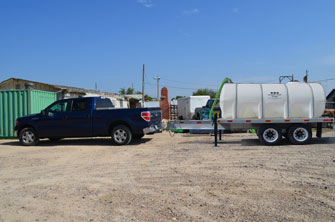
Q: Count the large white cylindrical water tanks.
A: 1